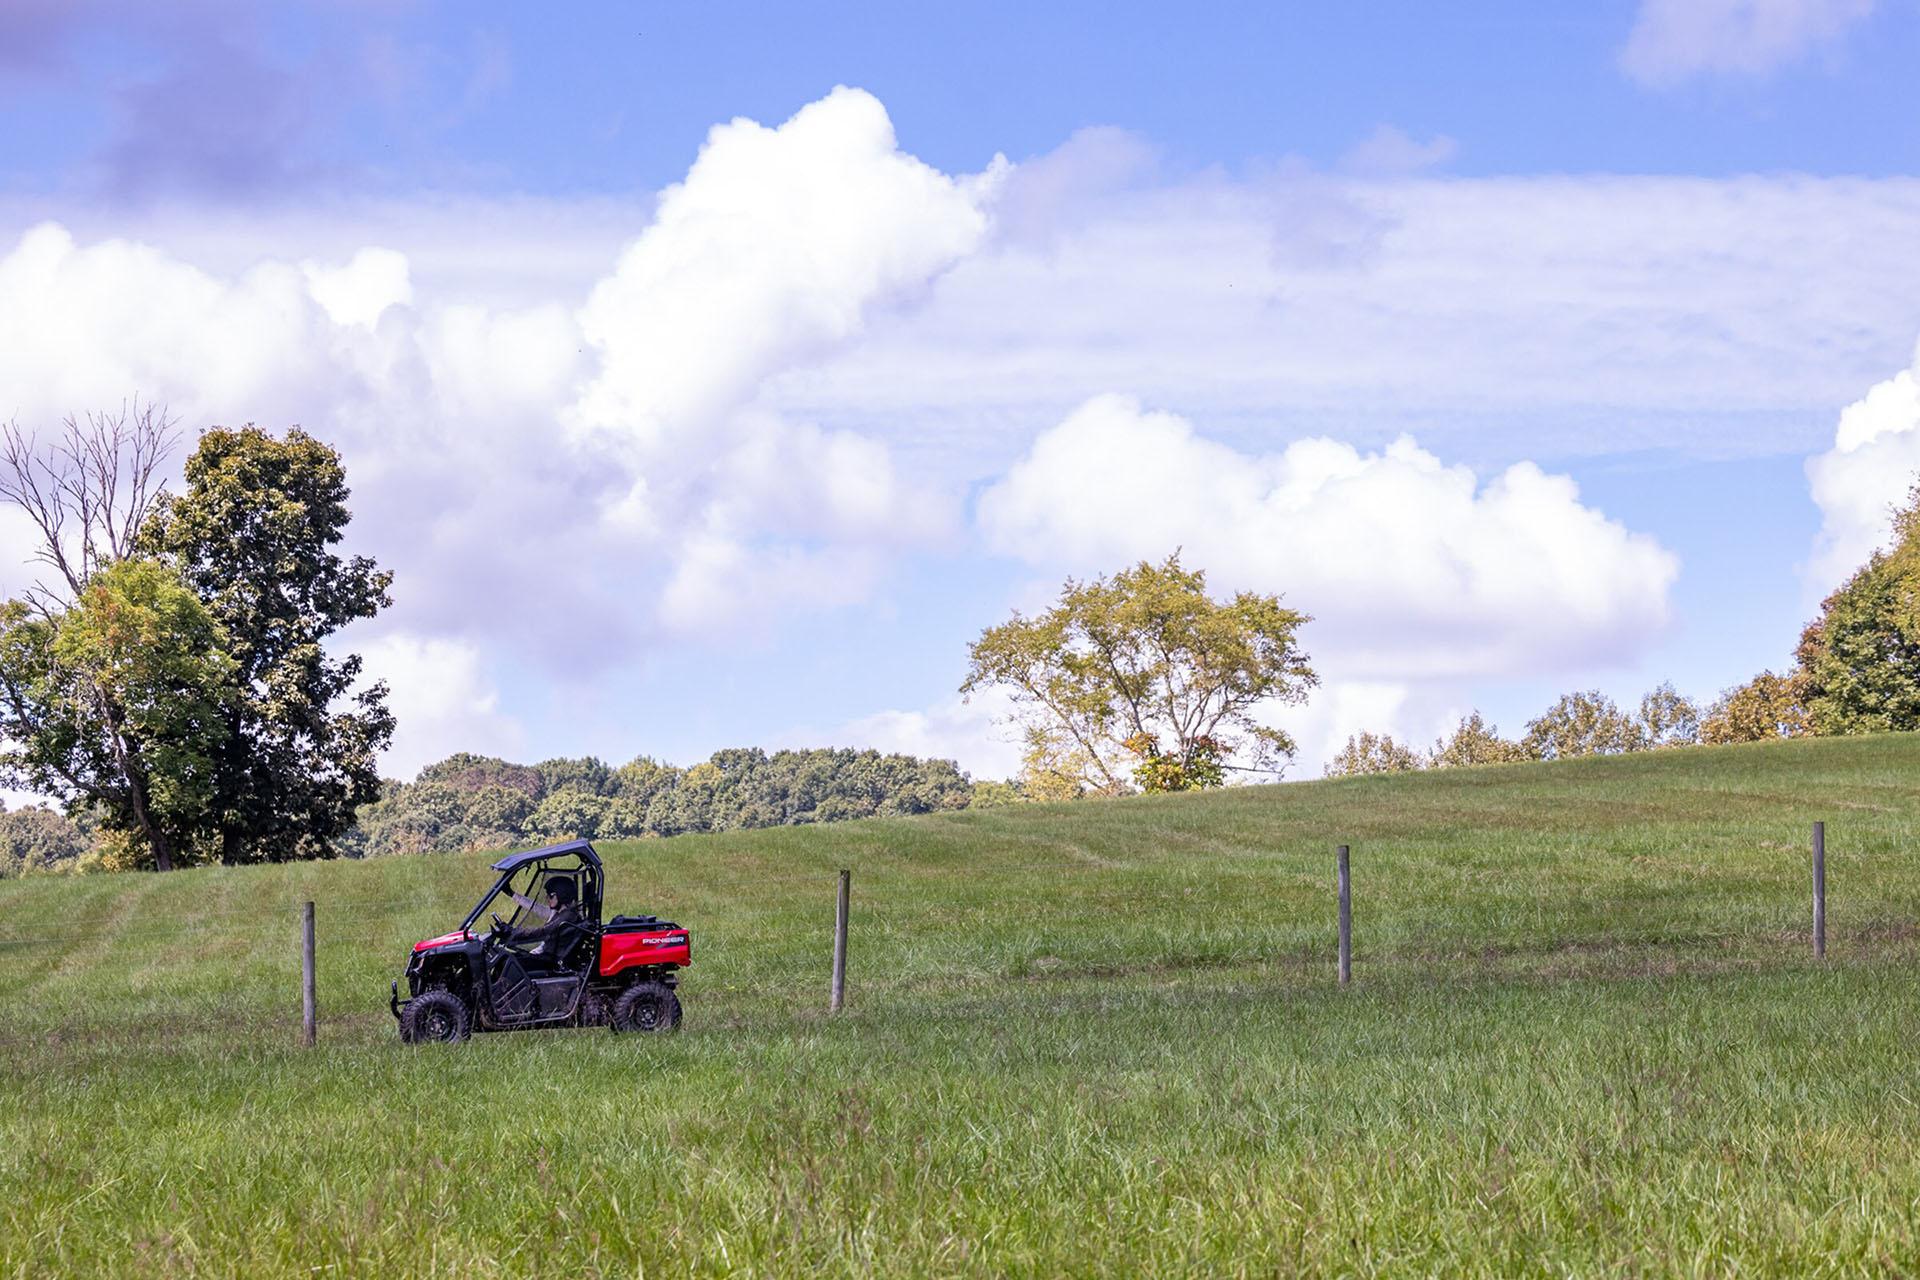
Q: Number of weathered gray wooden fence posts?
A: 4